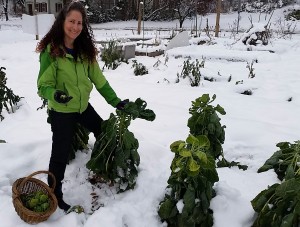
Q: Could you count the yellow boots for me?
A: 0